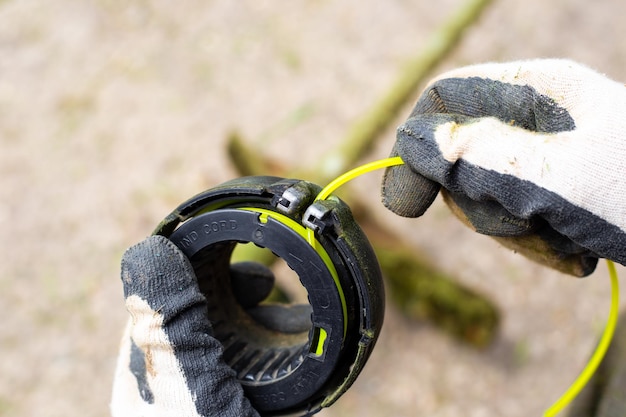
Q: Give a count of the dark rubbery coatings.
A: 2